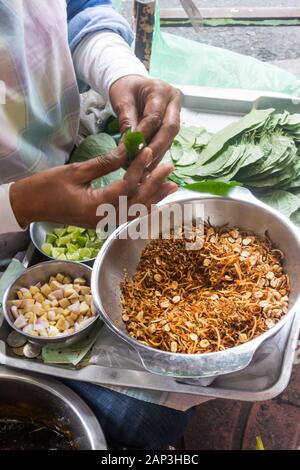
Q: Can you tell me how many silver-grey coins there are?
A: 2